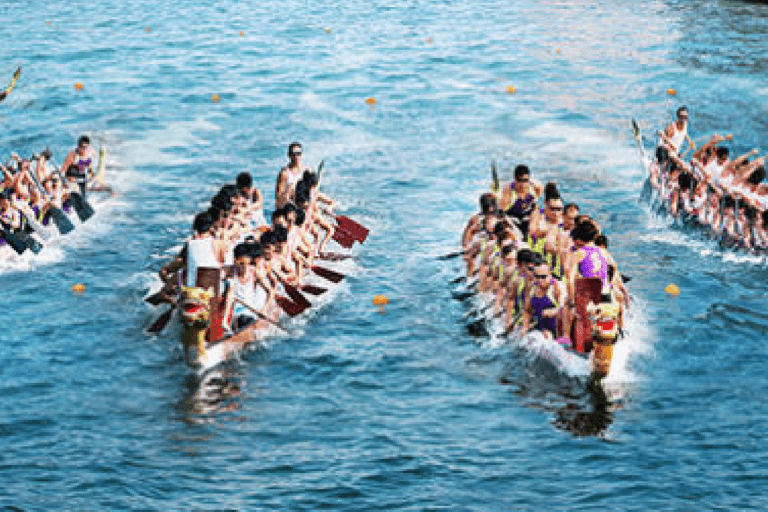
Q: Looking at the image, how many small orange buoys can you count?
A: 14